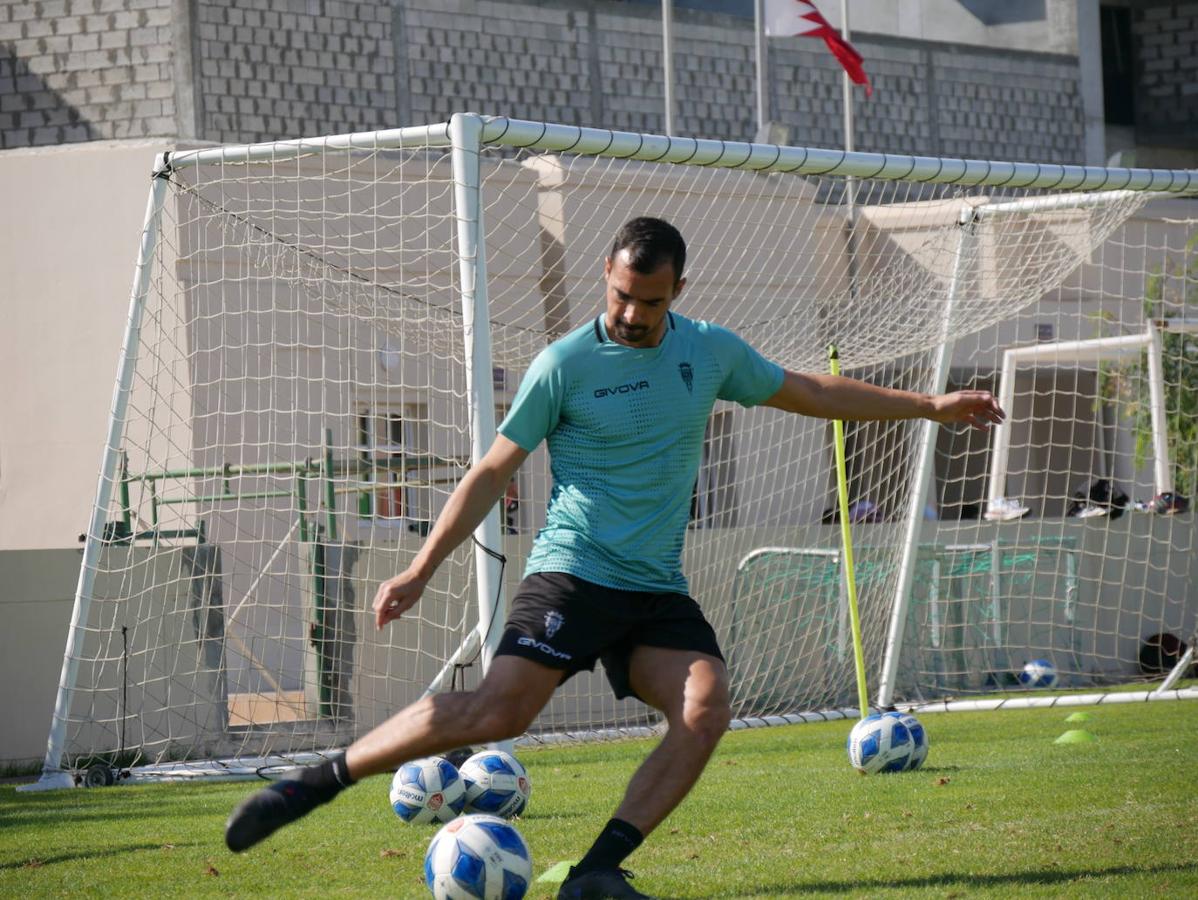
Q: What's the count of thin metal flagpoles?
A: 3